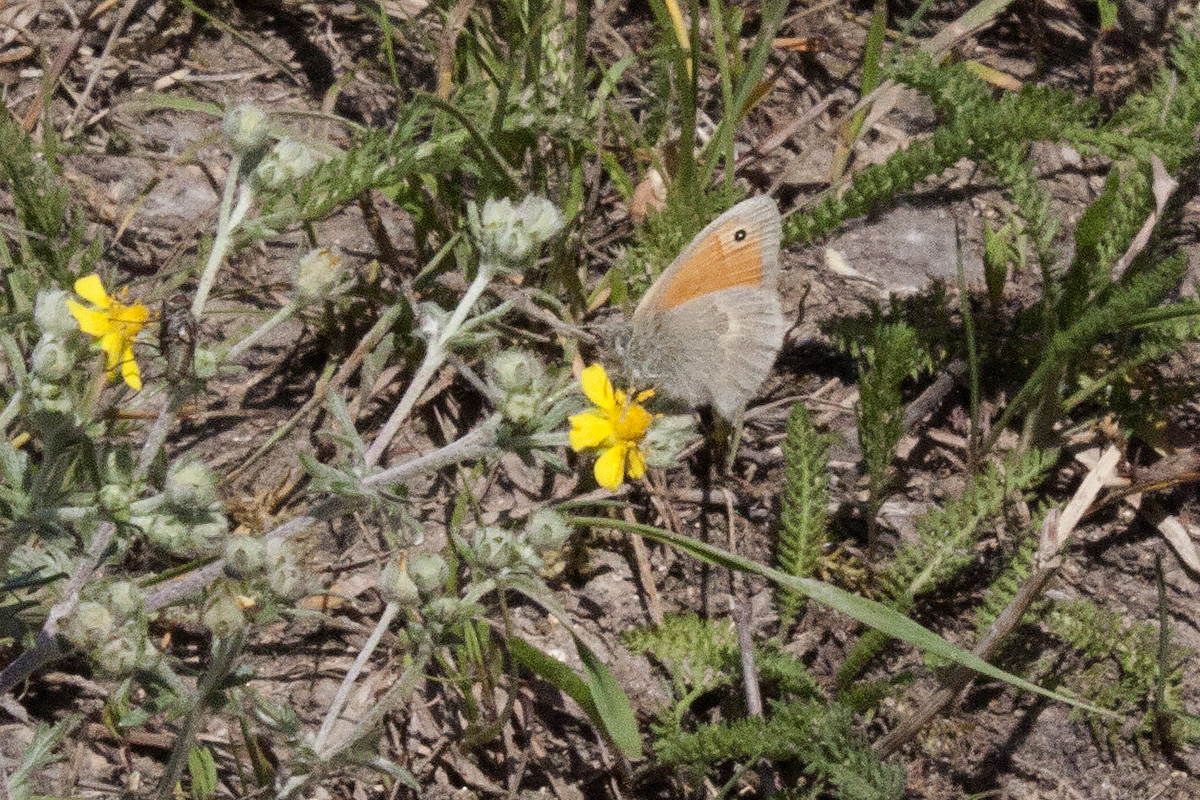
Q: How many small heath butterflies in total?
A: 1